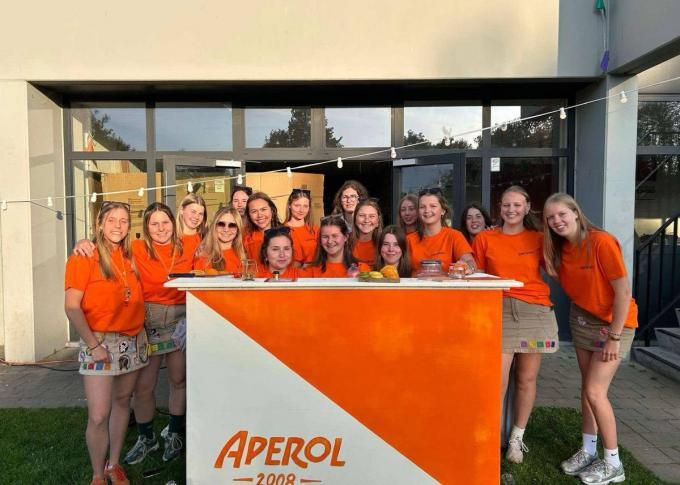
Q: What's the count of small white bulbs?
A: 13